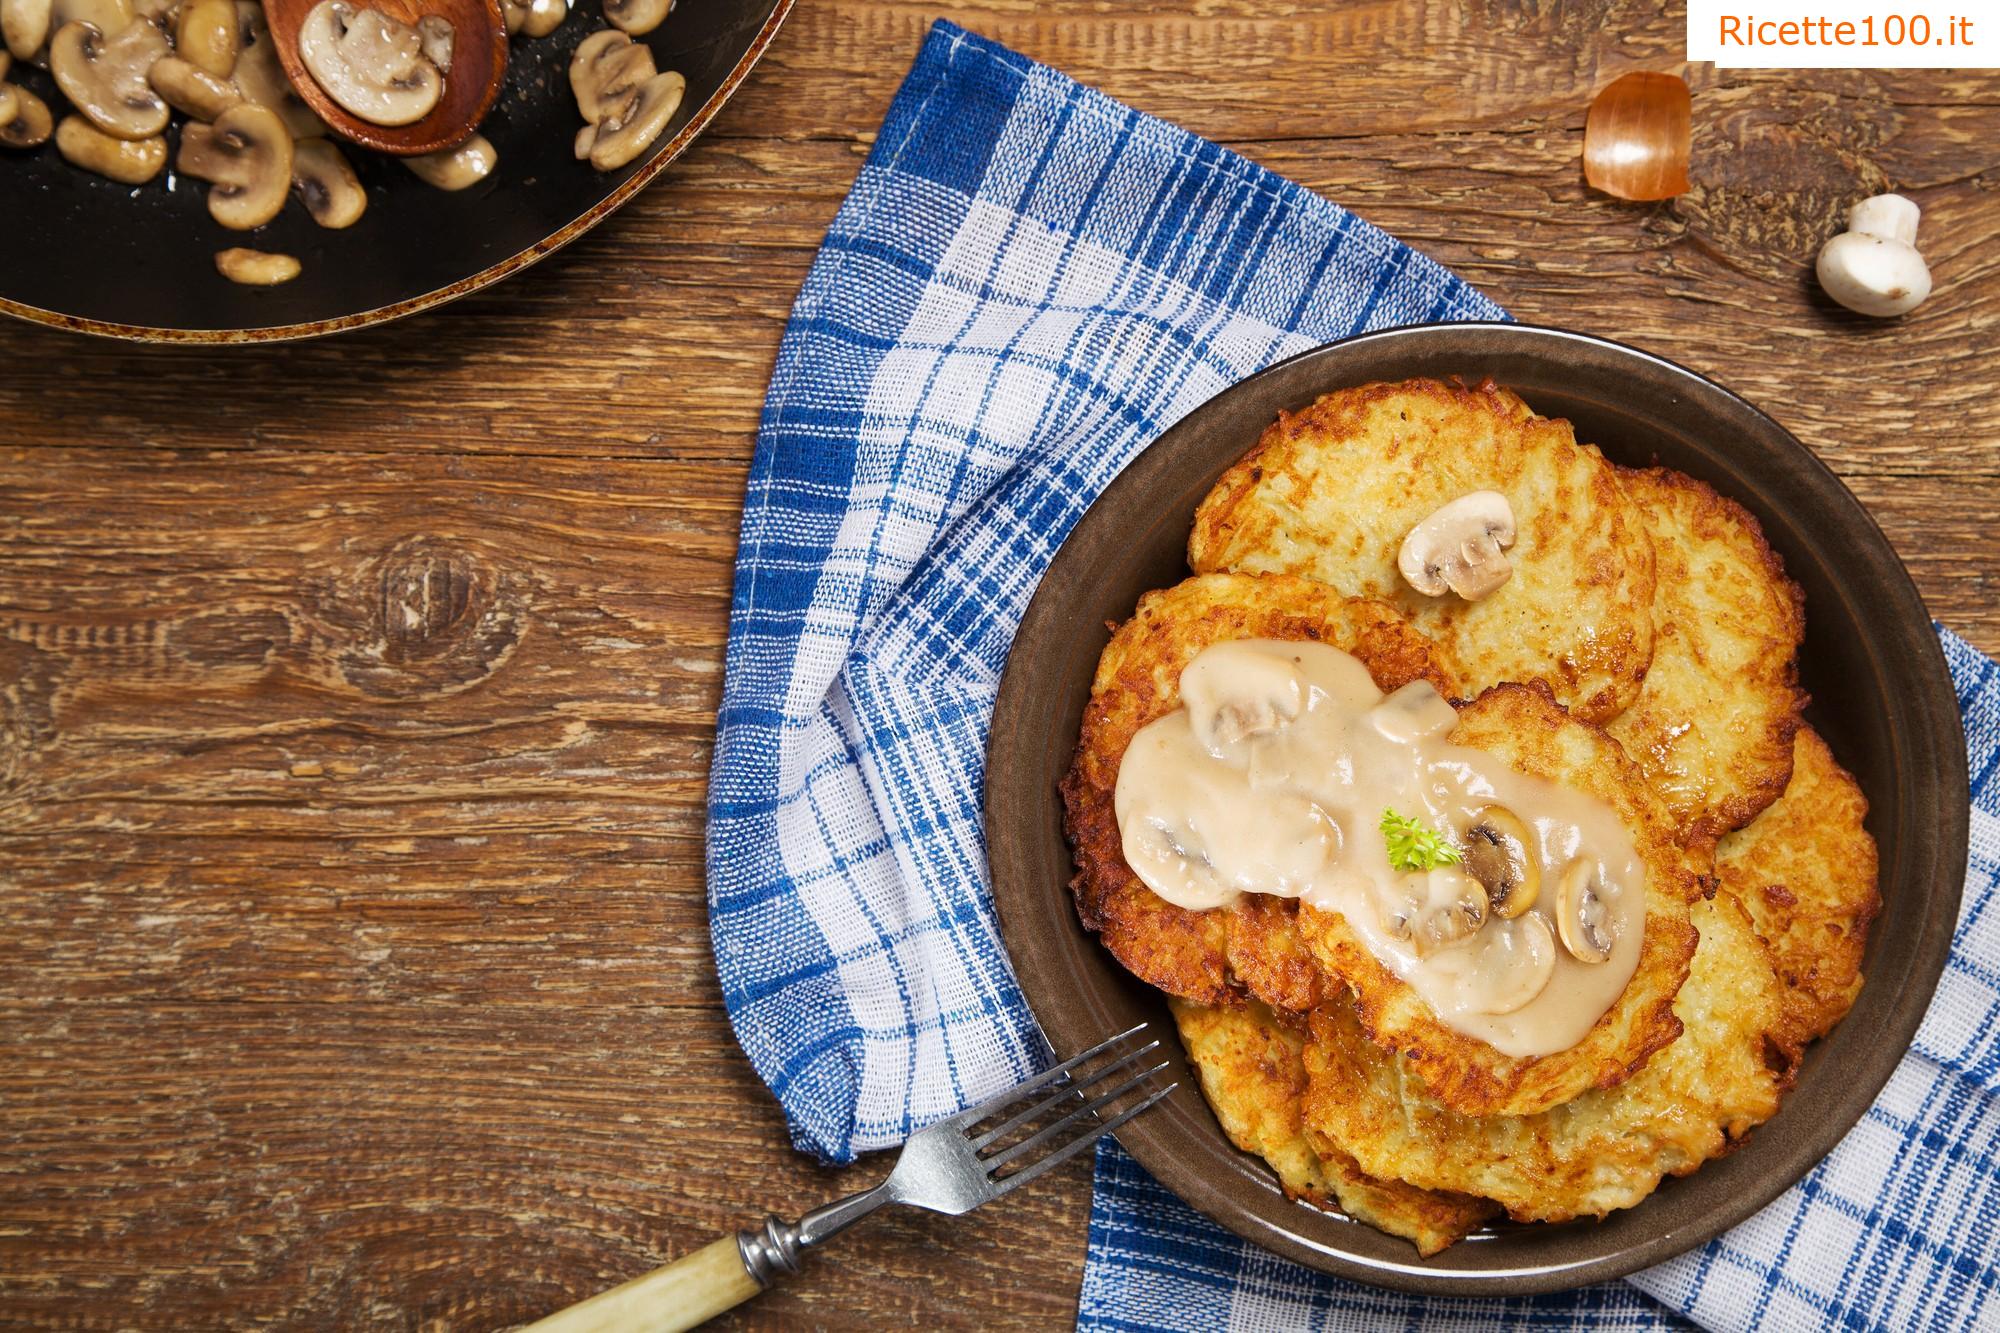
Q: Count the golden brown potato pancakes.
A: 7